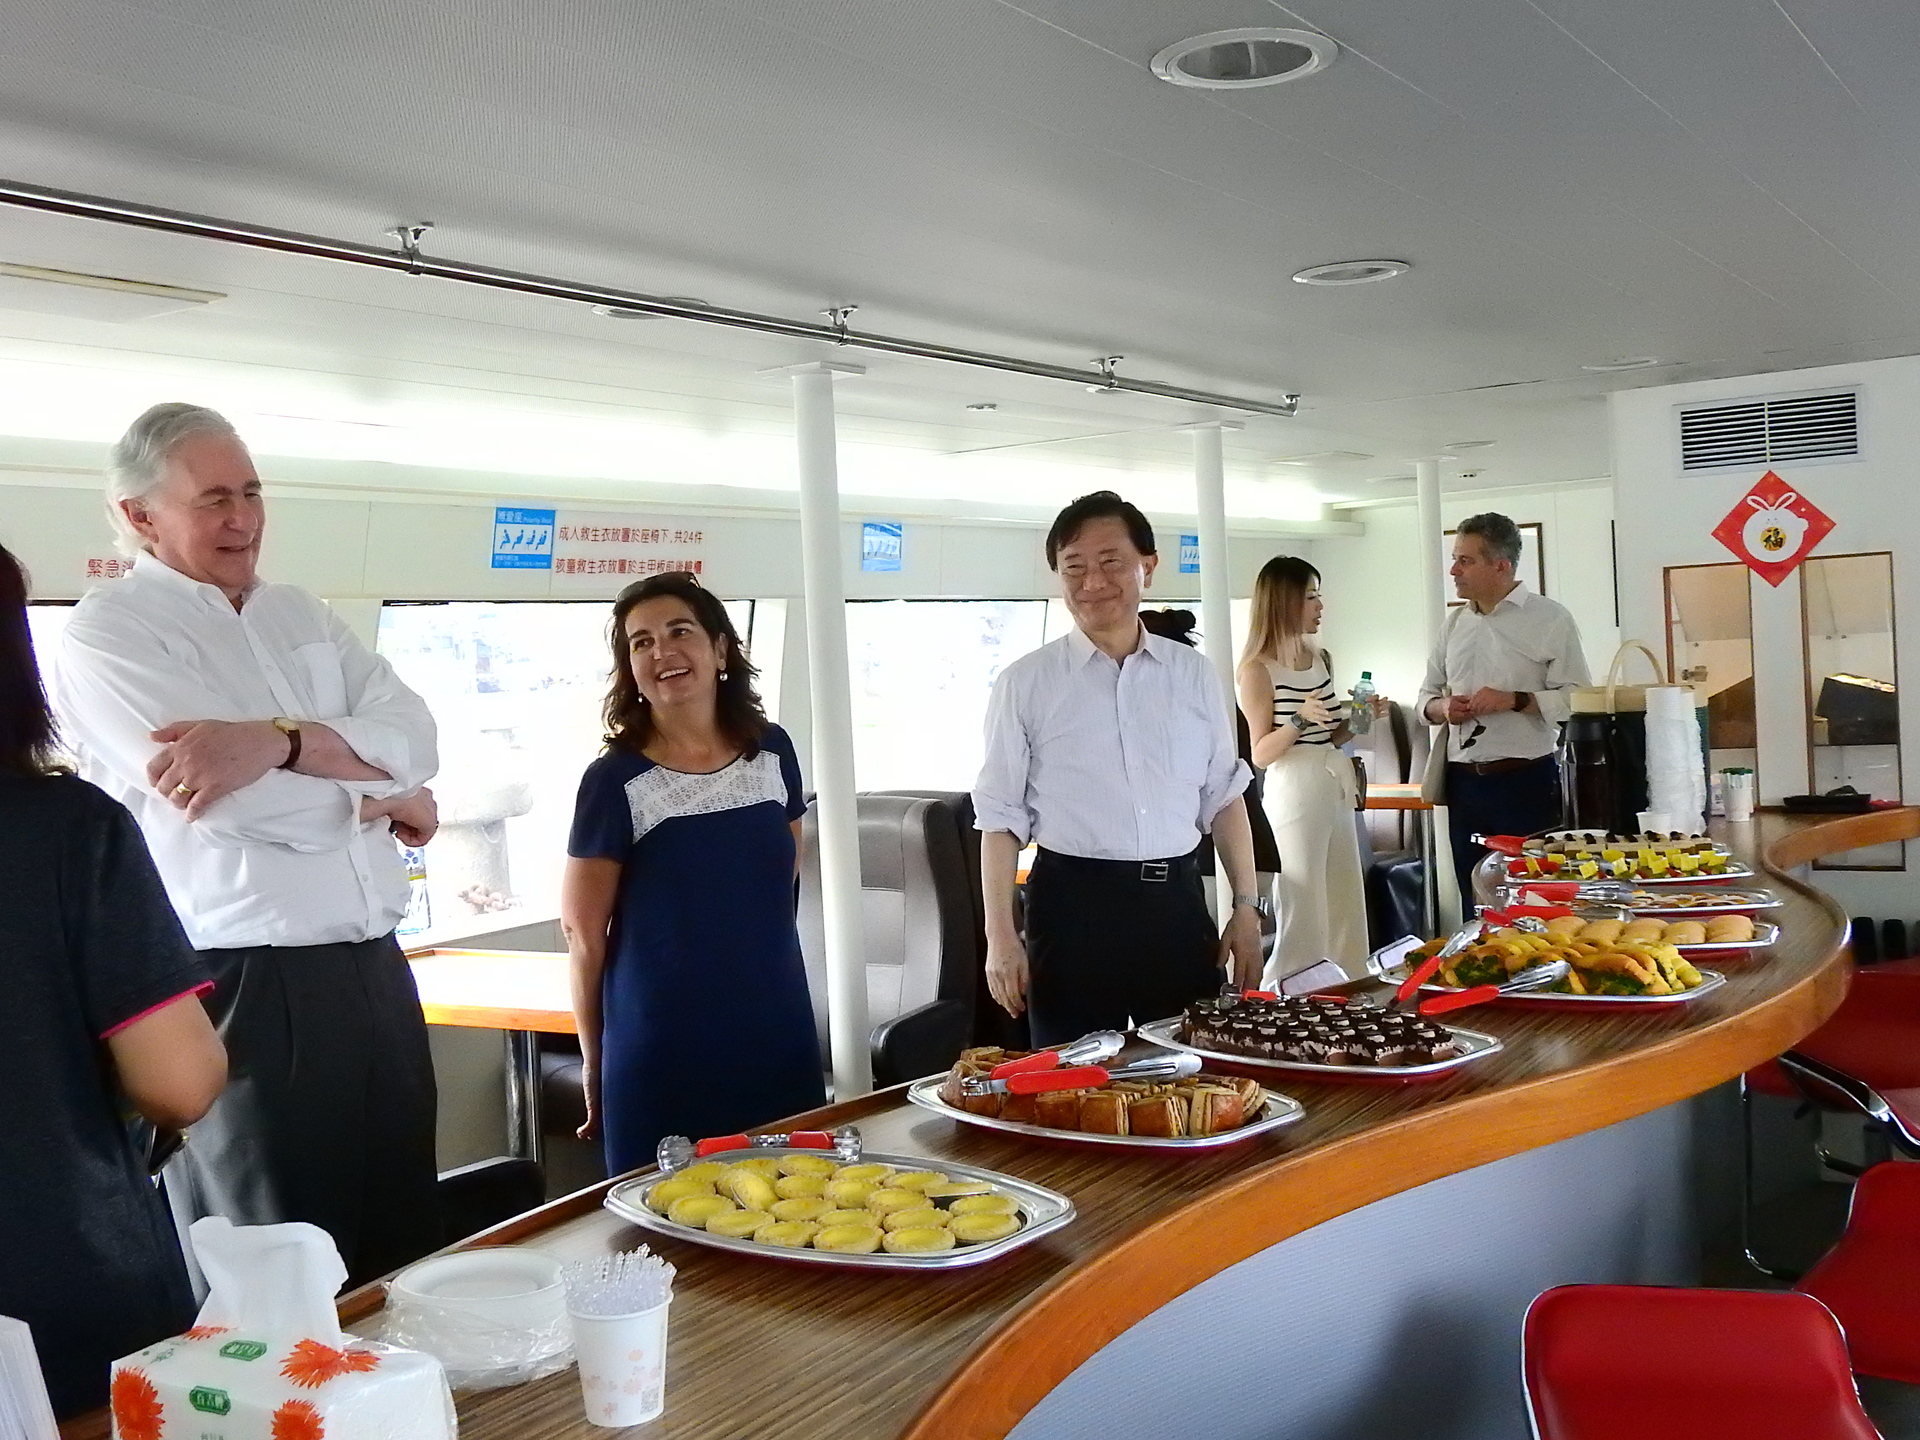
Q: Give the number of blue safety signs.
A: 3